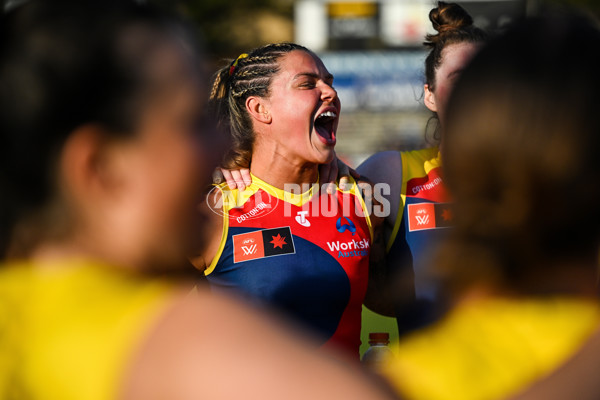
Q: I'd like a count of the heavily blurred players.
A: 2